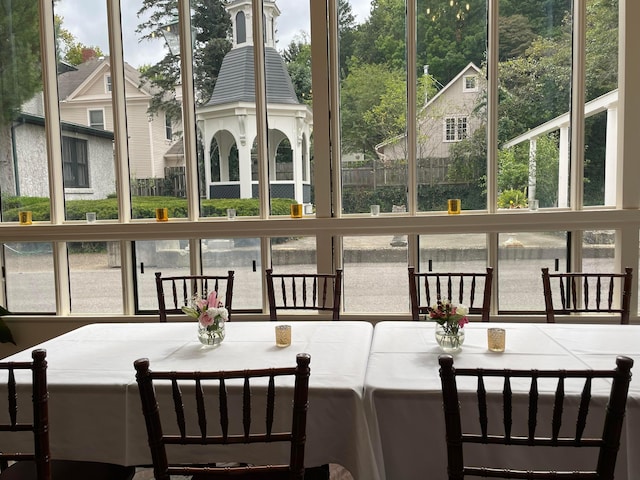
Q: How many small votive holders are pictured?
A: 10